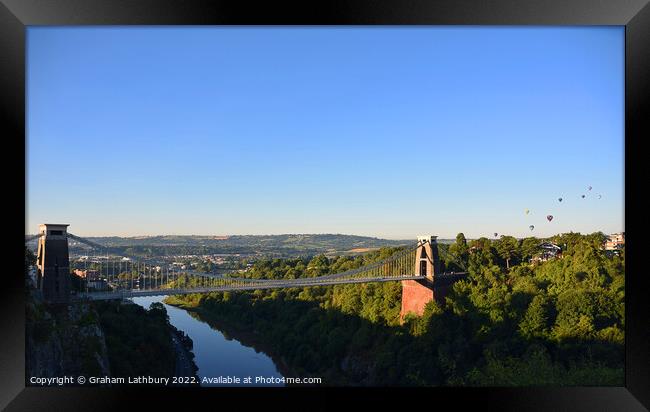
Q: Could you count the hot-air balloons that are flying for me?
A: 8